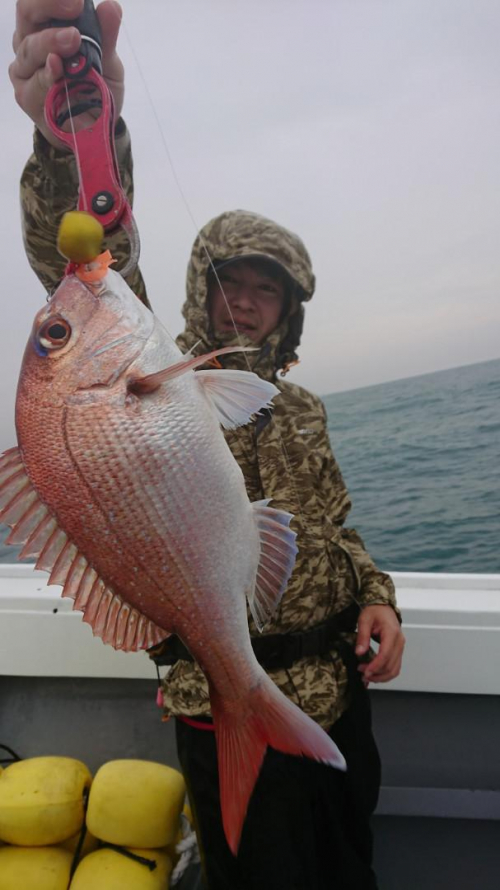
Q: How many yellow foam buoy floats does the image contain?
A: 4